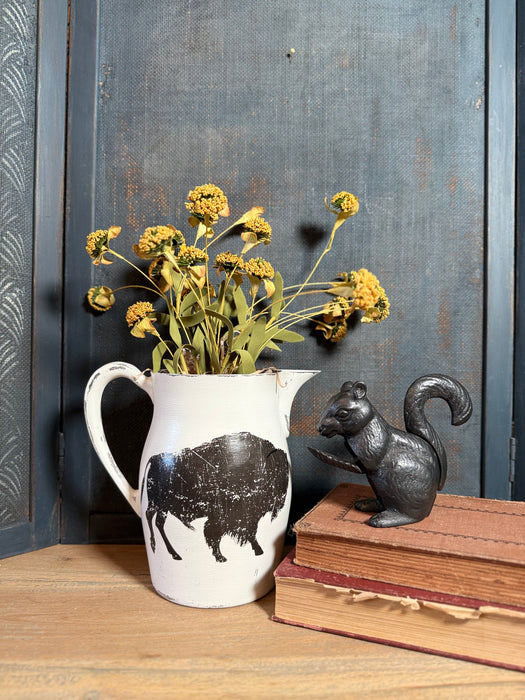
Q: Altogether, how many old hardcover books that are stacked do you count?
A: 2